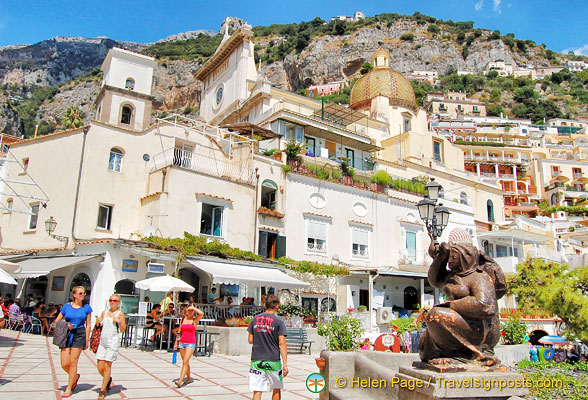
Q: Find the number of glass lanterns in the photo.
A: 4